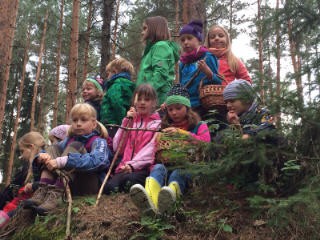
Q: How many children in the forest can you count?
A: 11